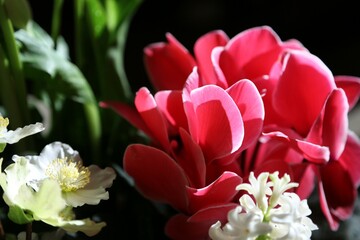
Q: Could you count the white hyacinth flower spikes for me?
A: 1